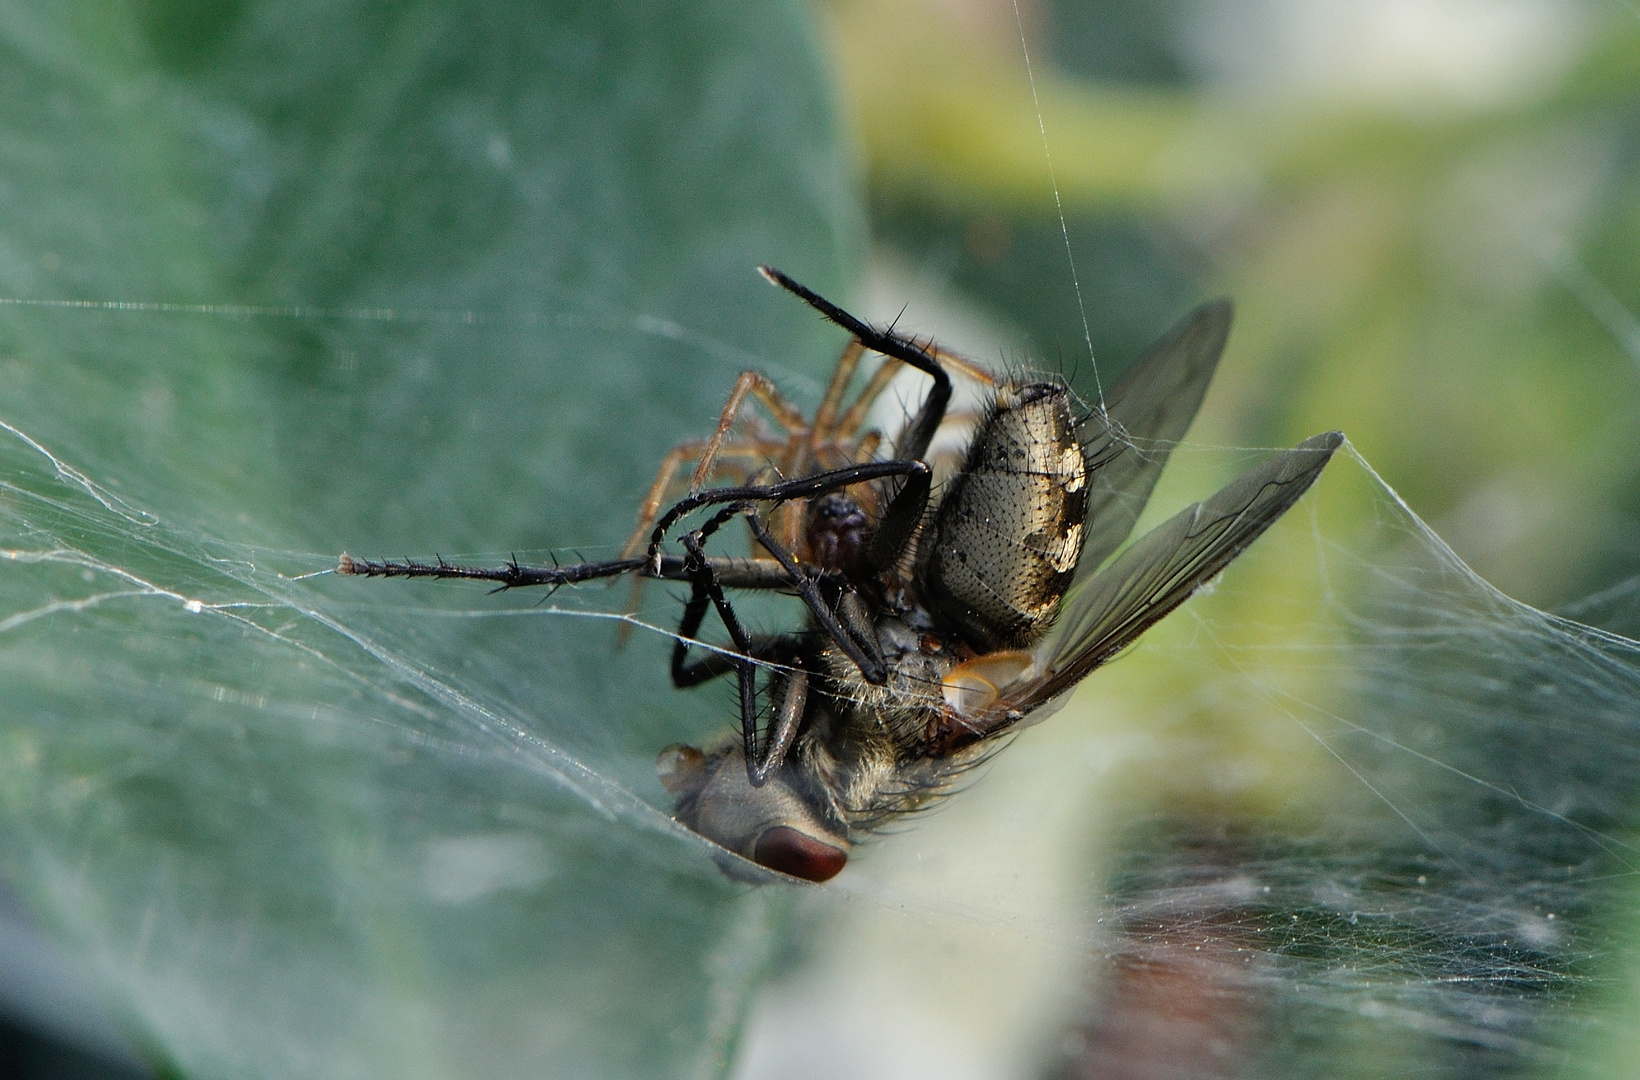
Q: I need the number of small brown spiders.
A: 1